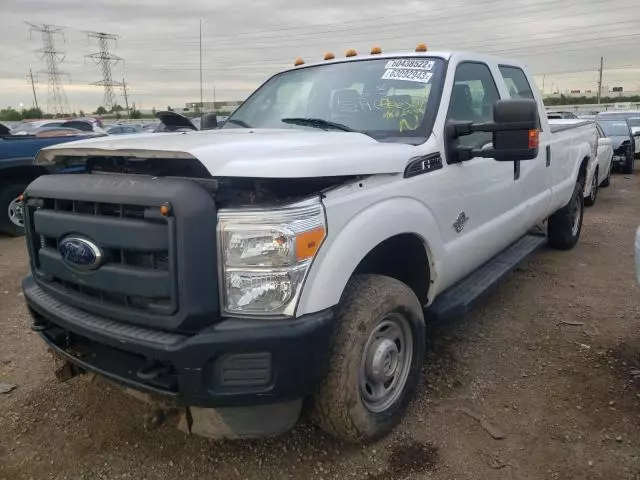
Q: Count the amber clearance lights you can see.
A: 5